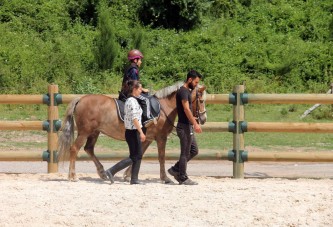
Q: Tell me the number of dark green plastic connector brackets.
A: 12